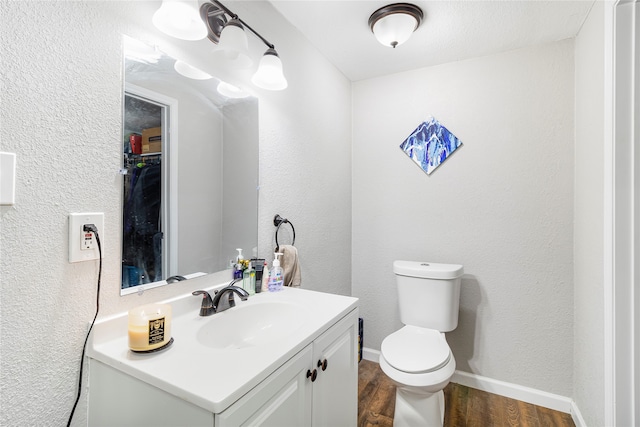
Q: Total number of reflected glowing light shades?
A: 2